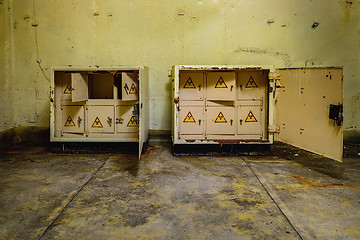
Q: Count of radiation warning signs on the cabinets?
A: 11